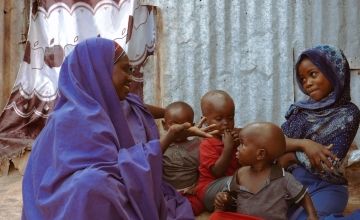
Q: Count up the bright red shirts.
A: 1